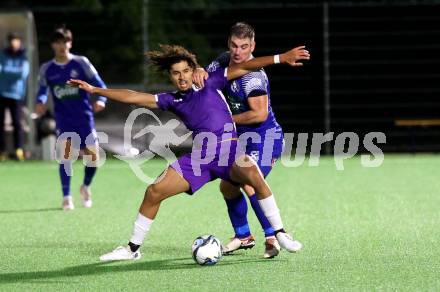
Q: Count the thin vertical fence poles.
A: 2